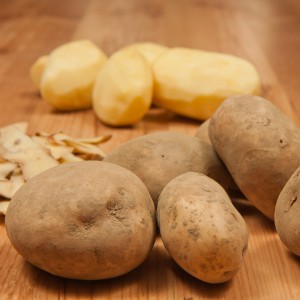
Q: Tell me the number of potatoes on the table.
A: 11